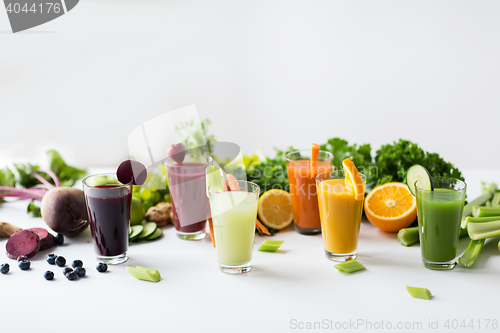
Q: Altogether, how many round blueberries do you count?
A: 11